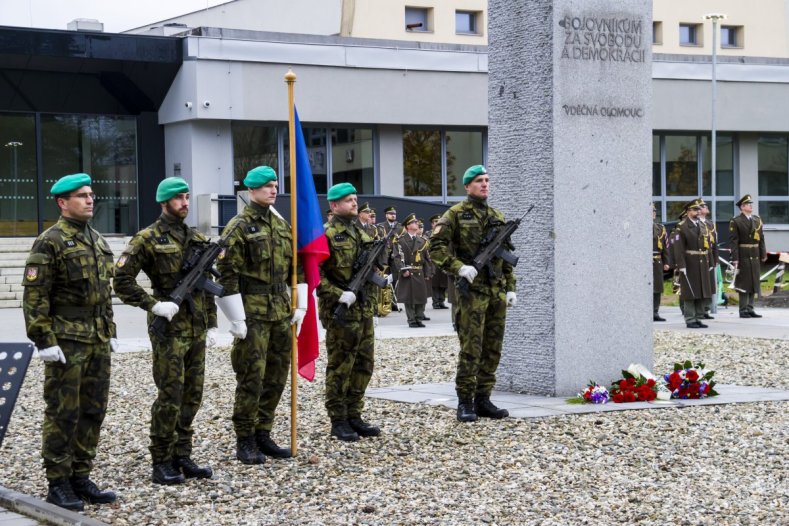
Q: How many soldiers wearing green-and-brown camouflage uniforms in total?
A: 5